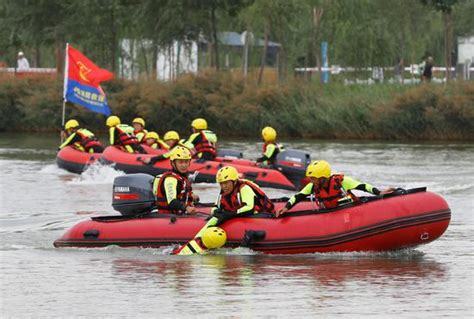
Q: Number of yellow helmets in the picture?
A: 11